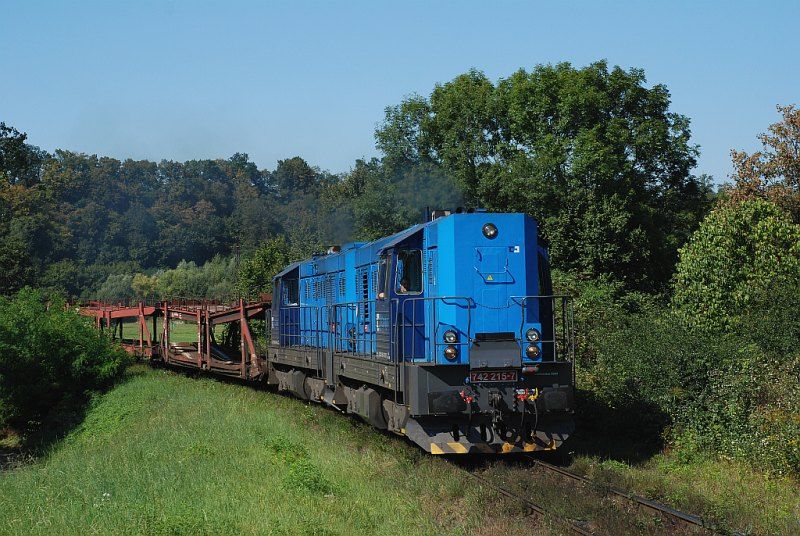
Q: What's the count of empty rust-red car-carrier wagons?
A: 2